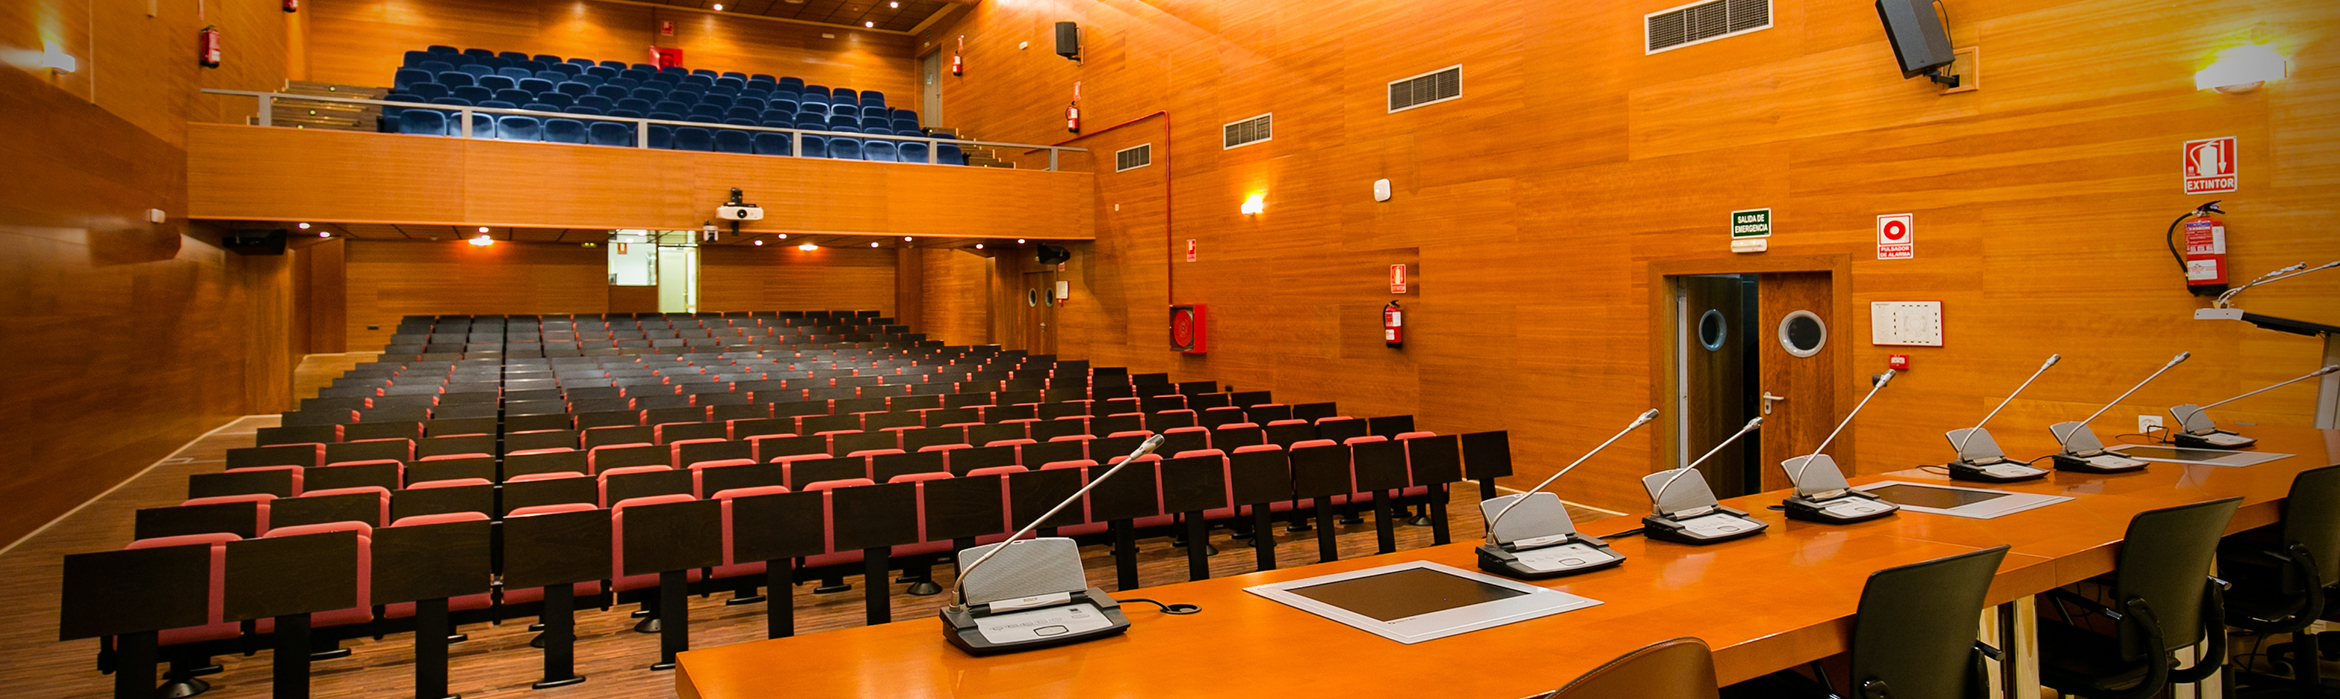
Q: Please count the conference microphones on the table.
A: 7